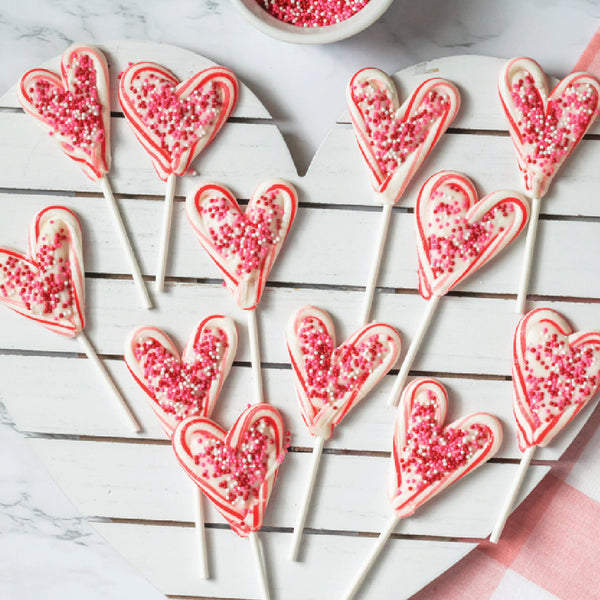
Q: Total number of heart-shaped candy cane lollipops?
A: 12